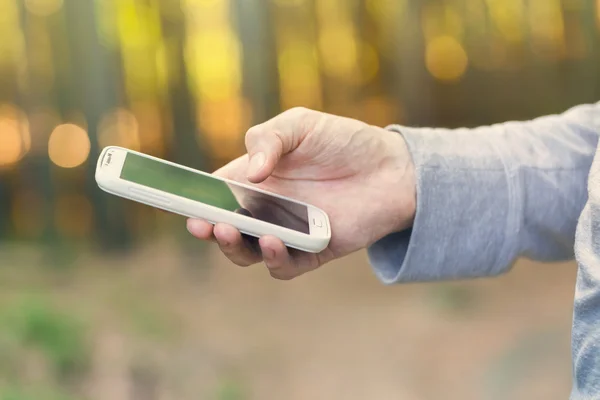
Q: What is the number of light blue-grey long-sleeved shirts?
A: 1